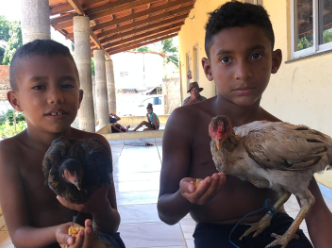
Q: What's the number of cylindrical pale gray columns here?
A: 4